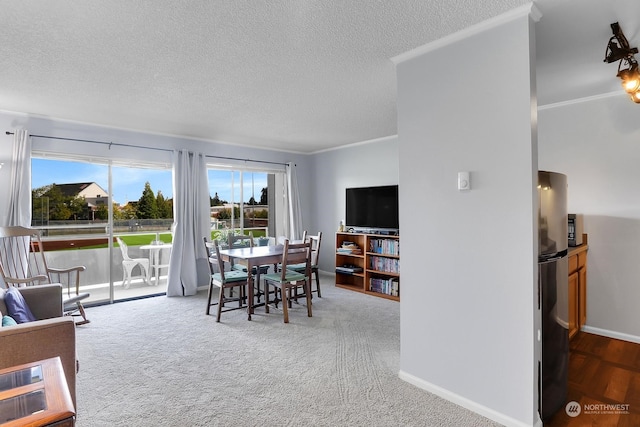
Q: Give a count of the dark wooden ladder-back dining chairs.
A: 4